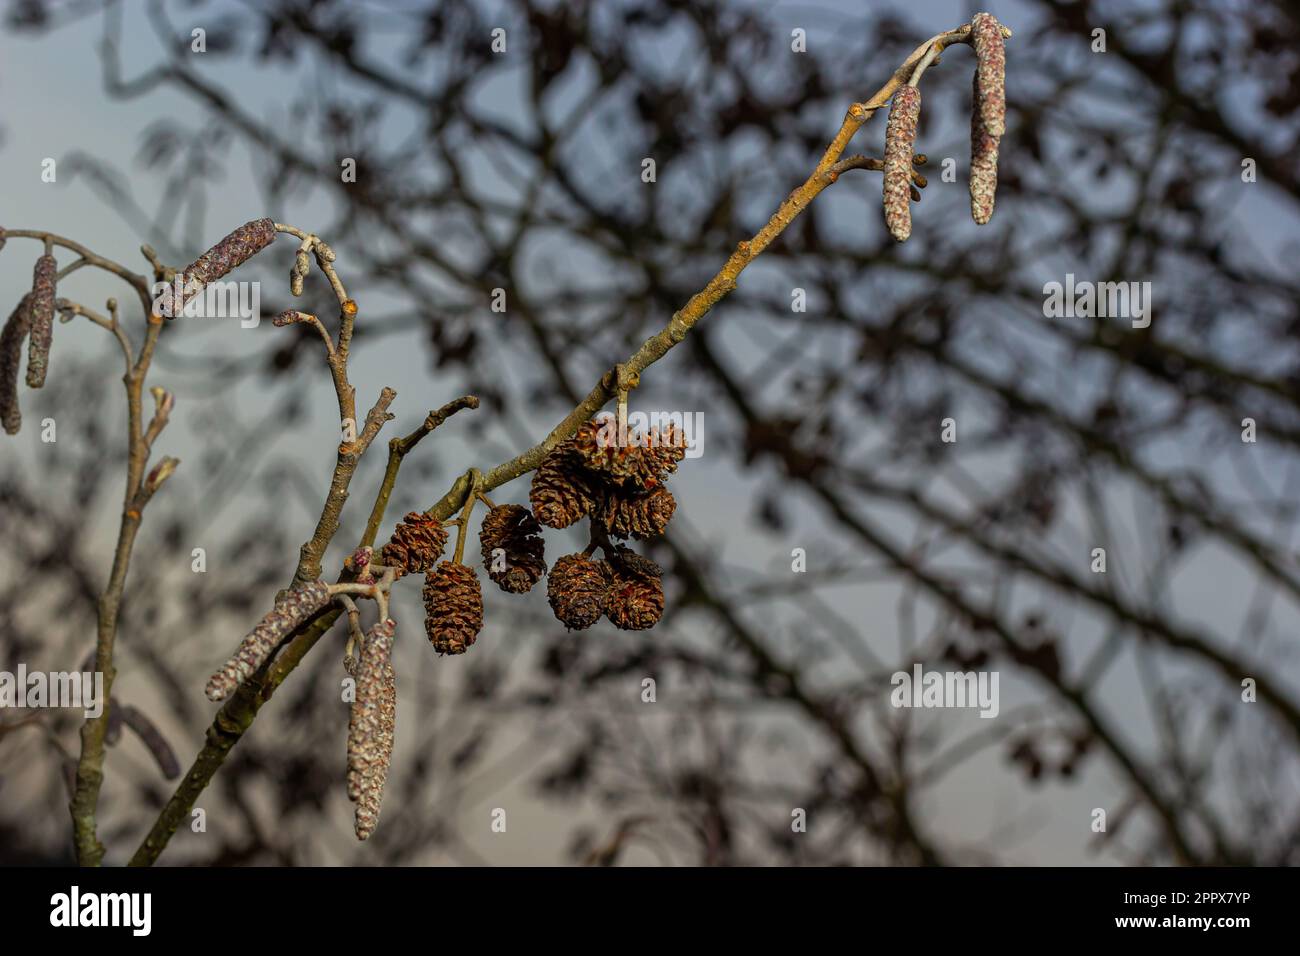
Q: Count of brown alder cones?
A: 9